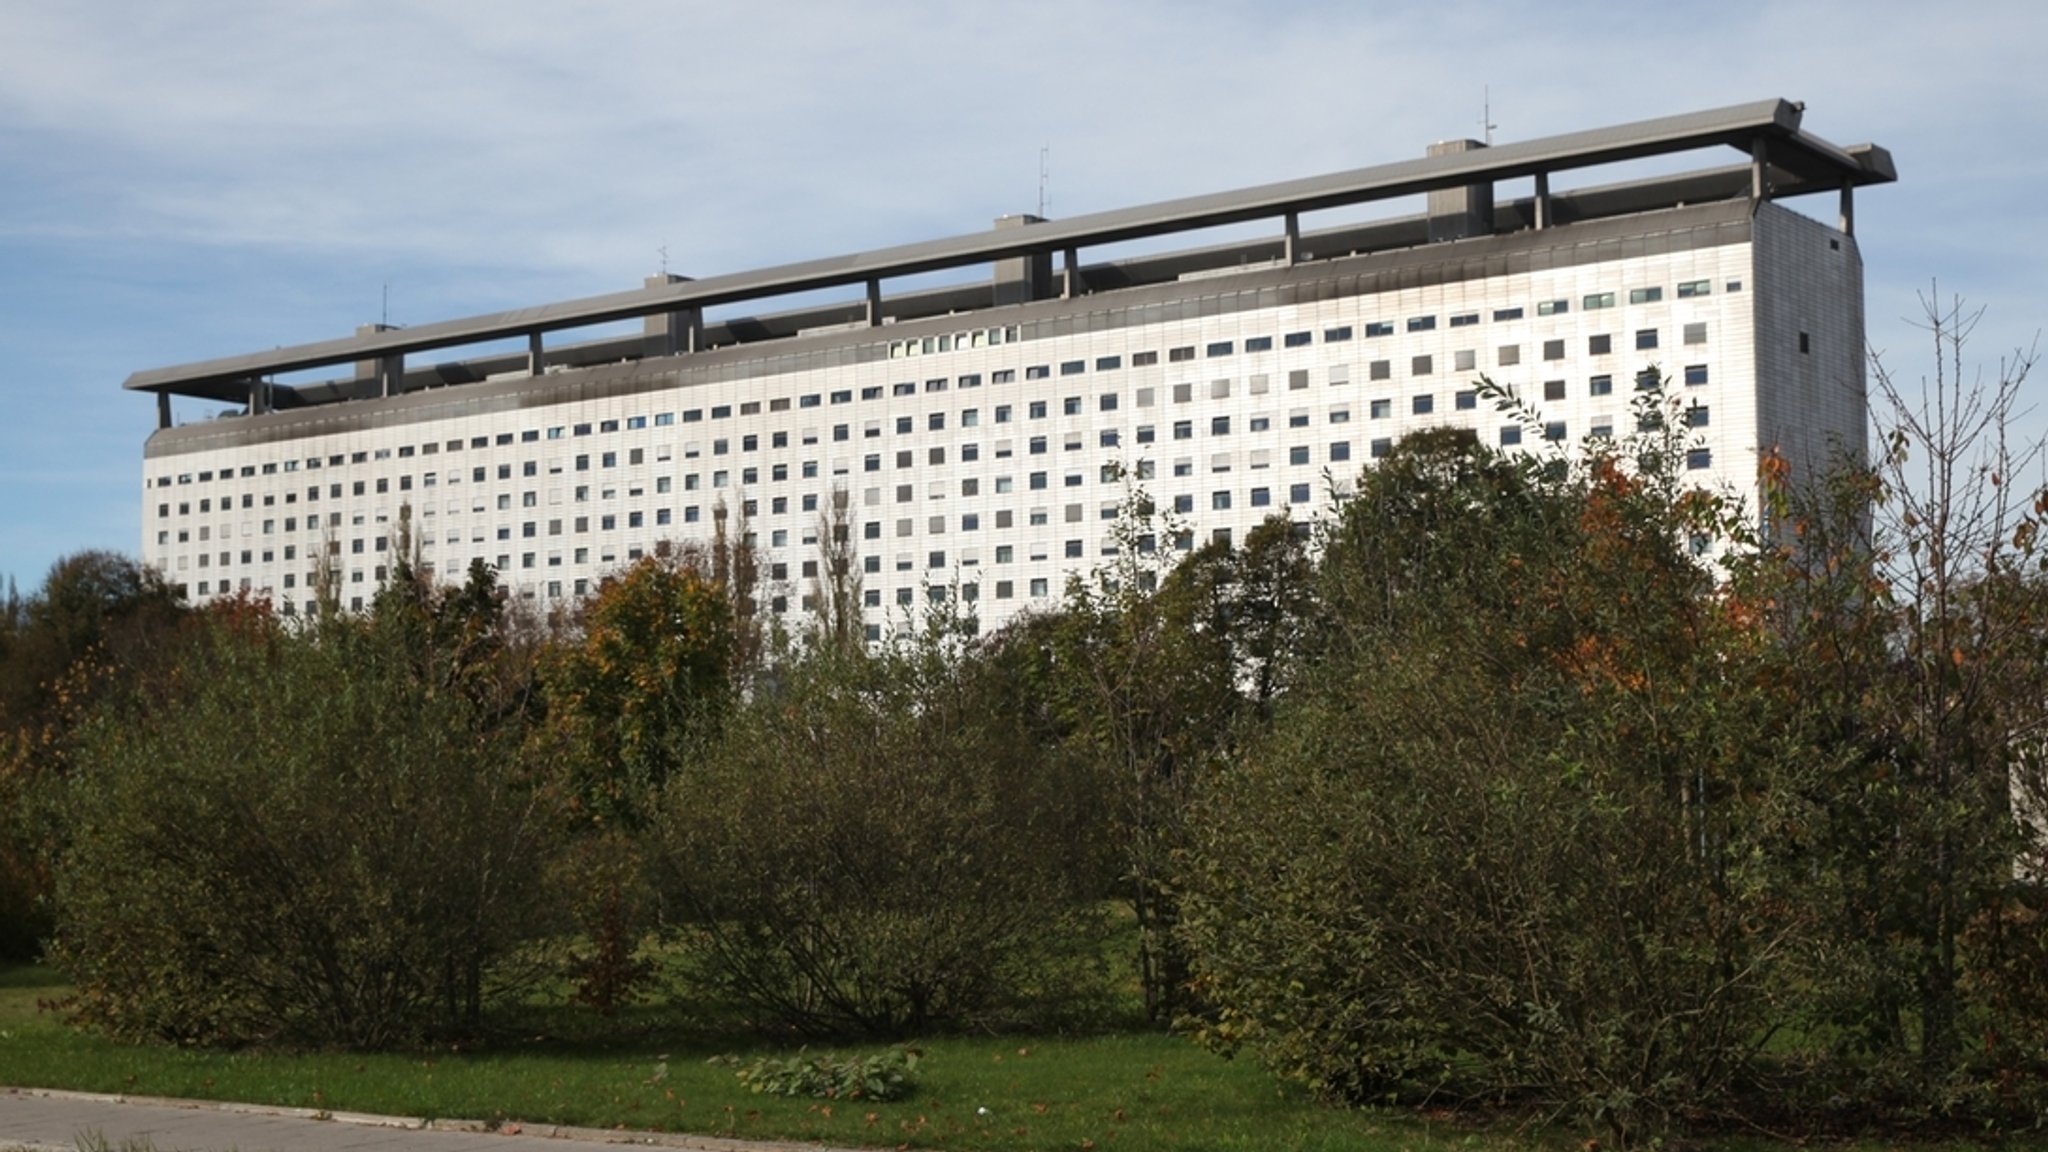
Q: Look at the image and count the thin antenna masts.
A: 4